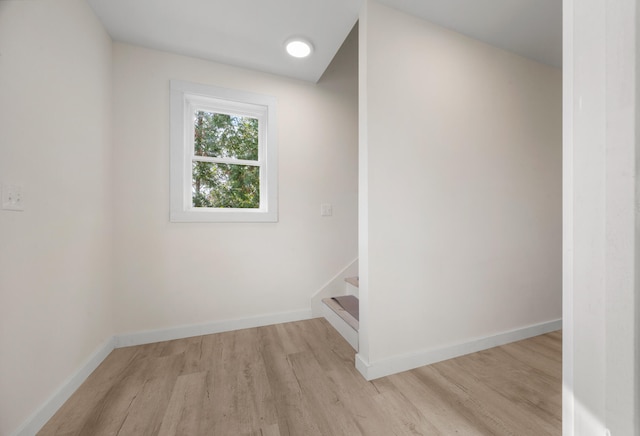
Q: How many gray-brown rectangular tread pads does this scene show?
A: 1